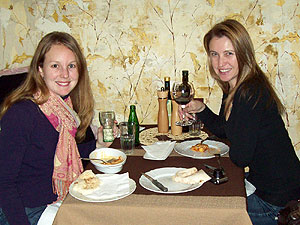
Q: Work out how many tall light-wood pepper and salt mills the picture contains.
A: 2